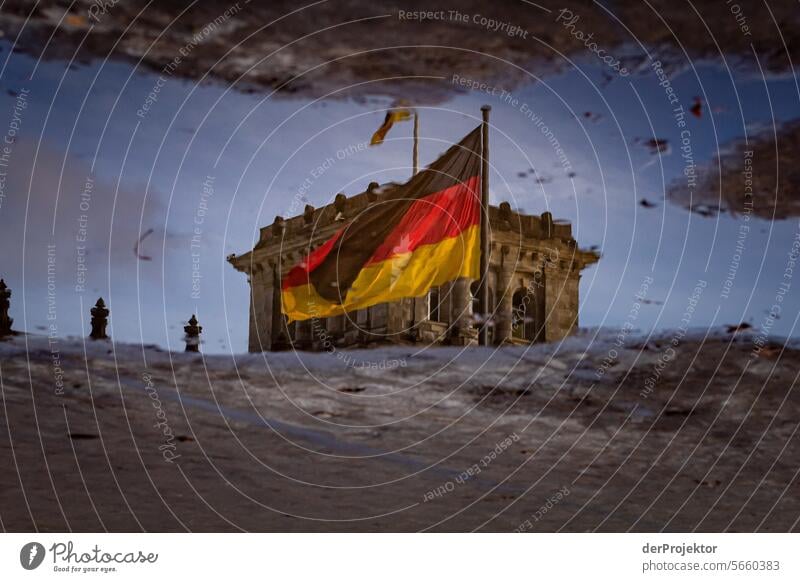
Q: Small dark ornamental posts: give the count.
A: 3